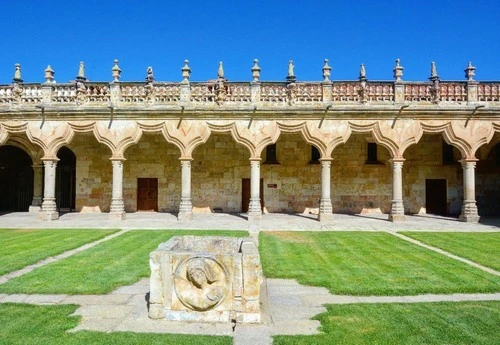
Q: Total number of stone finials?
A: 14